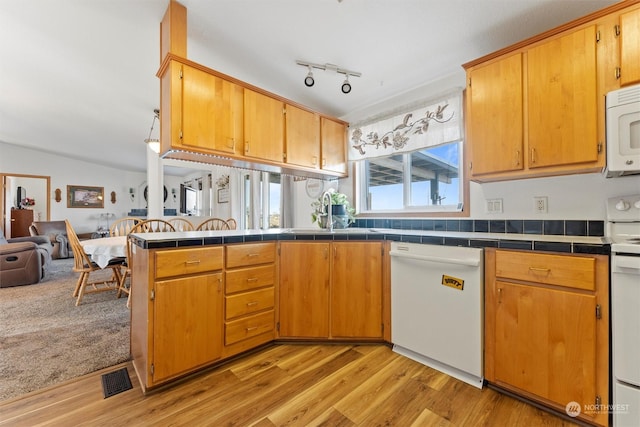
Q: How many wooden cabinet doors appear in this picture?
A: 11